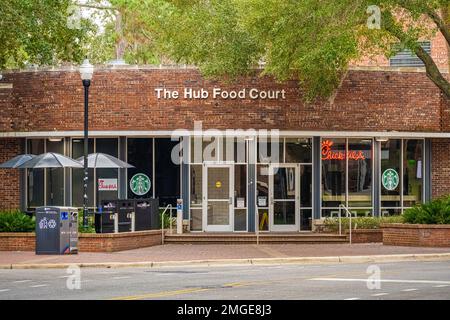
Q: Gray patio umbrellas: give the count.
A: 3